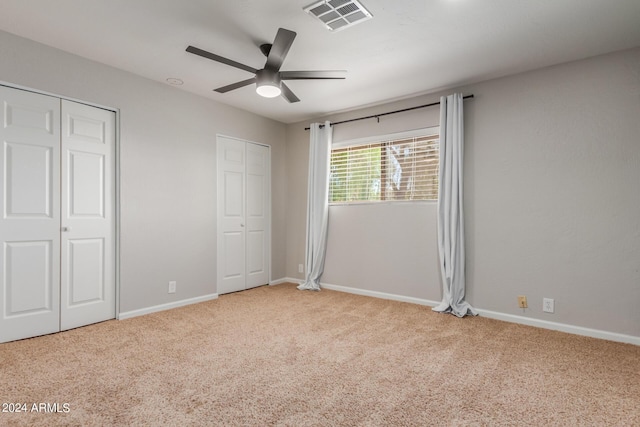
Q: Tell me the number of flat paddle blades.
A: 5